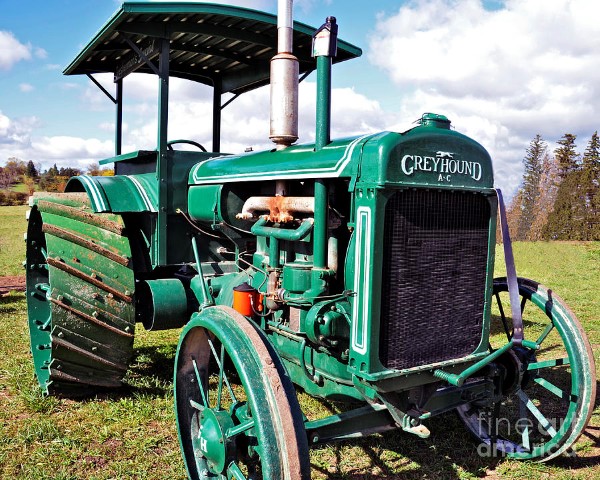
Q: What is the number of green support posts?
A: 3